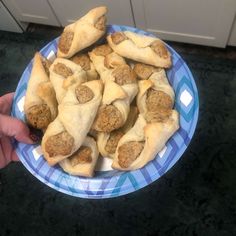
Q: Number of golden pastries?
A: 12